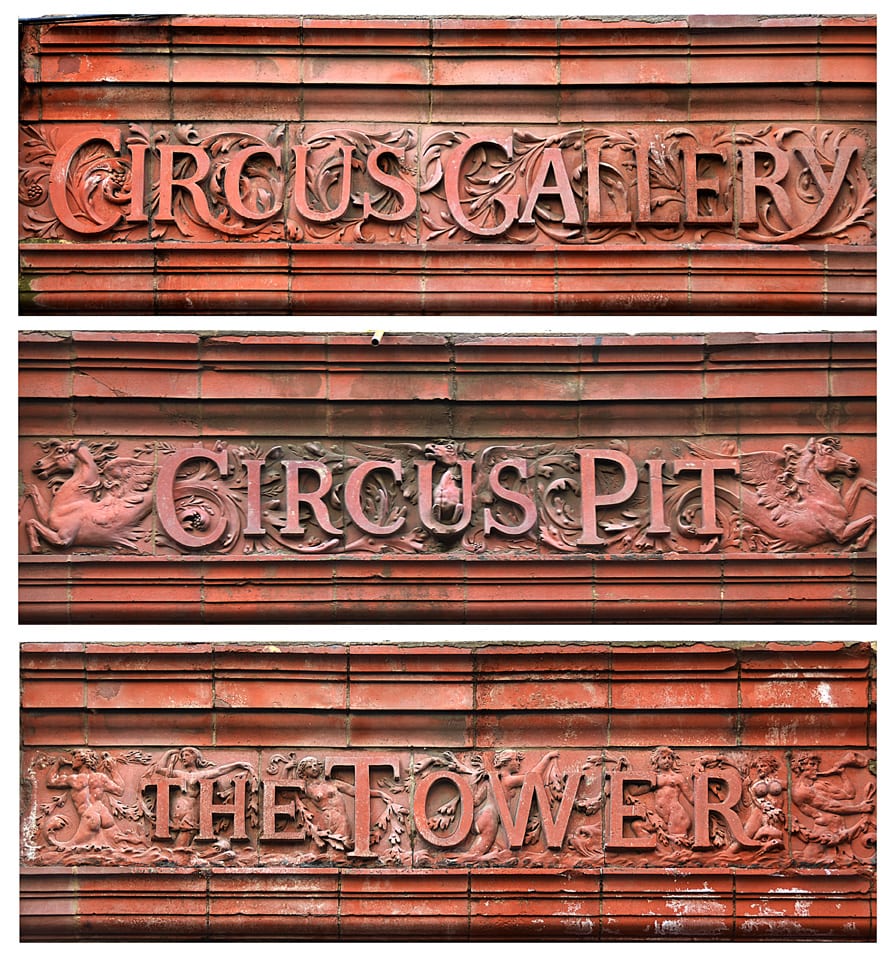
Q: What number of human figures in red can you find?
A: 7